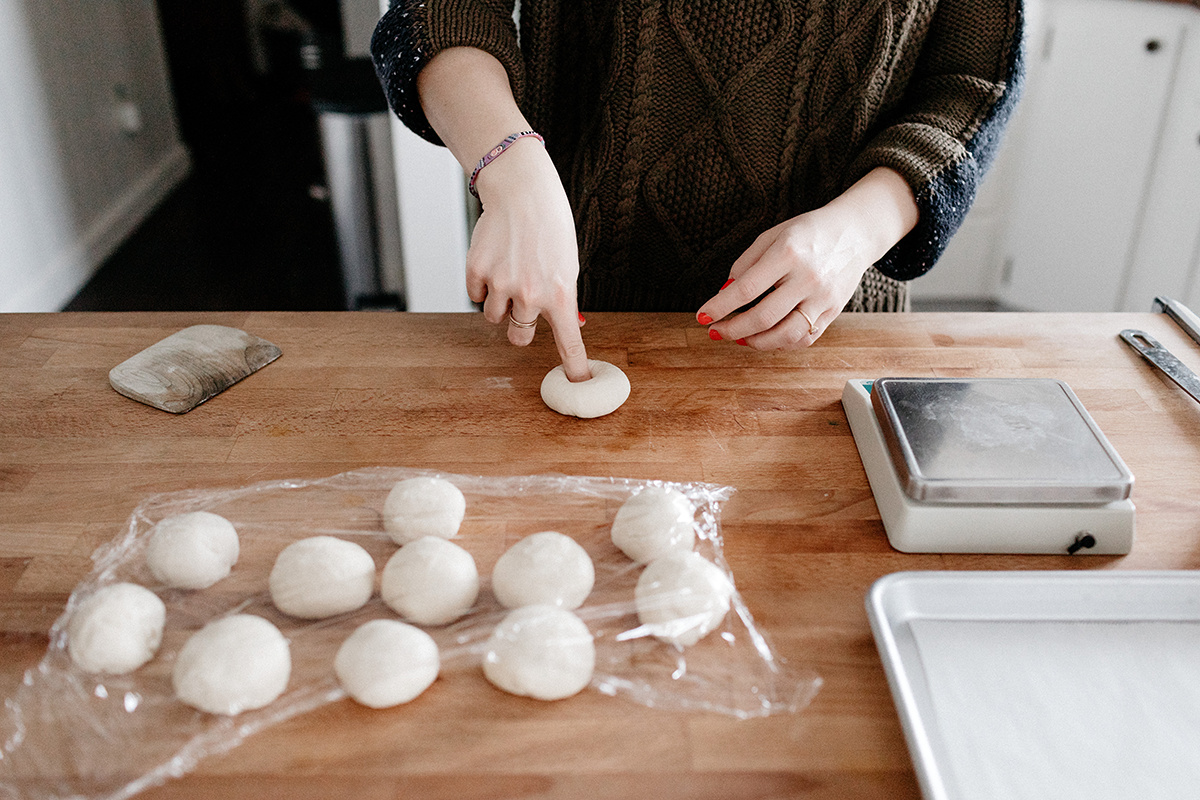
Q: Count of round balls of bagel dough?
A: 11